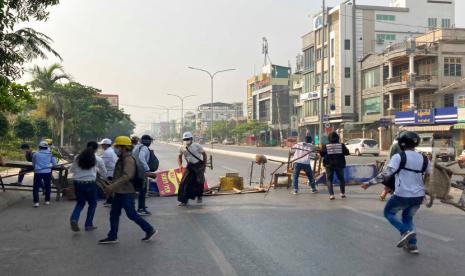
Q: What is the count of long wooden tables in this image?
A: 1